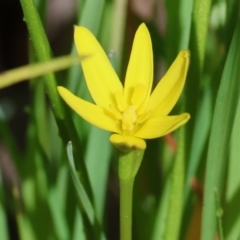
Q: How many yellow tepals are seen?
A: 6